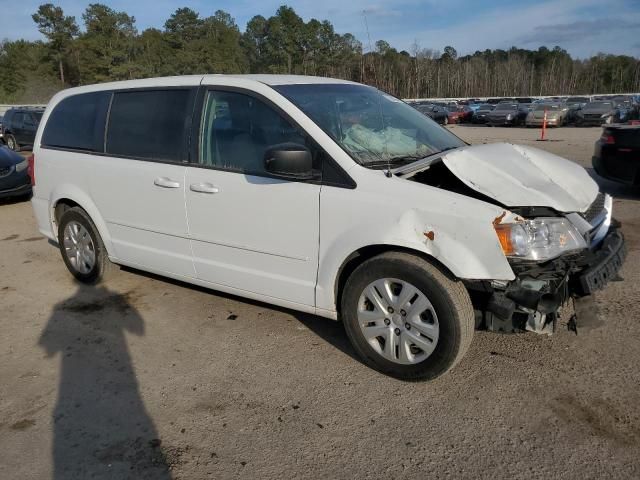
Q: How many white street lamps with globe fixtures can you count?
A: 0